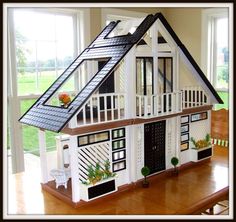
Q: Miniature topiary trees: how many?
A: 2